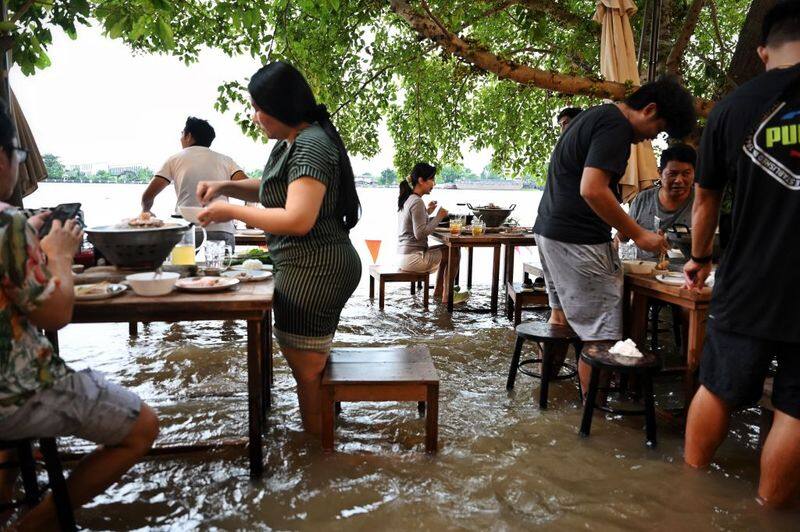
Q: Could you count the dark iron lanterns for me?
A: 0